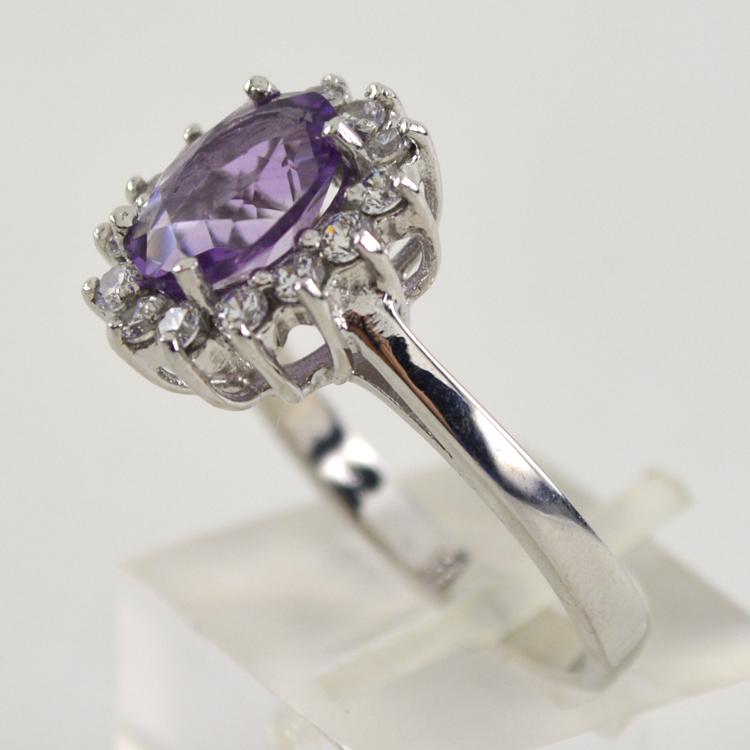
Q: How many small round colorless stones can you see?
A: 11